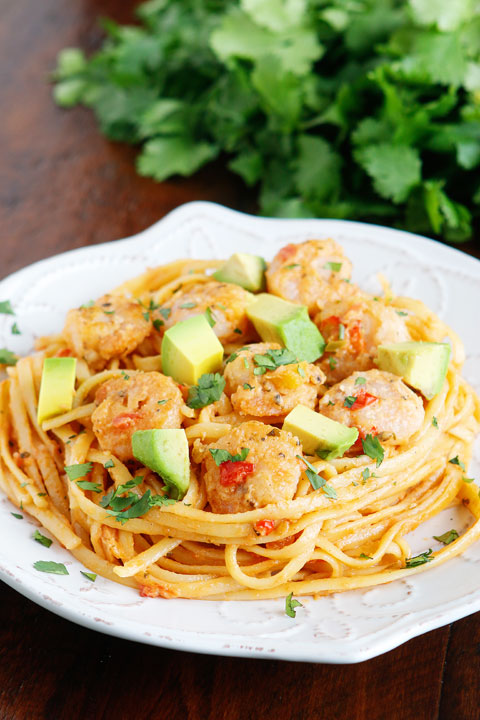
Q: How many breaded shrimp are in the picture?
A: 8